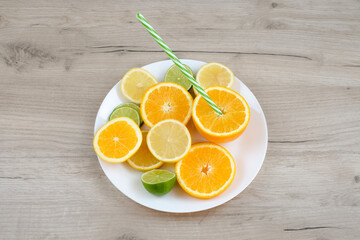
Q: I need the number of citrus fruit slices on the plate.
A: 12